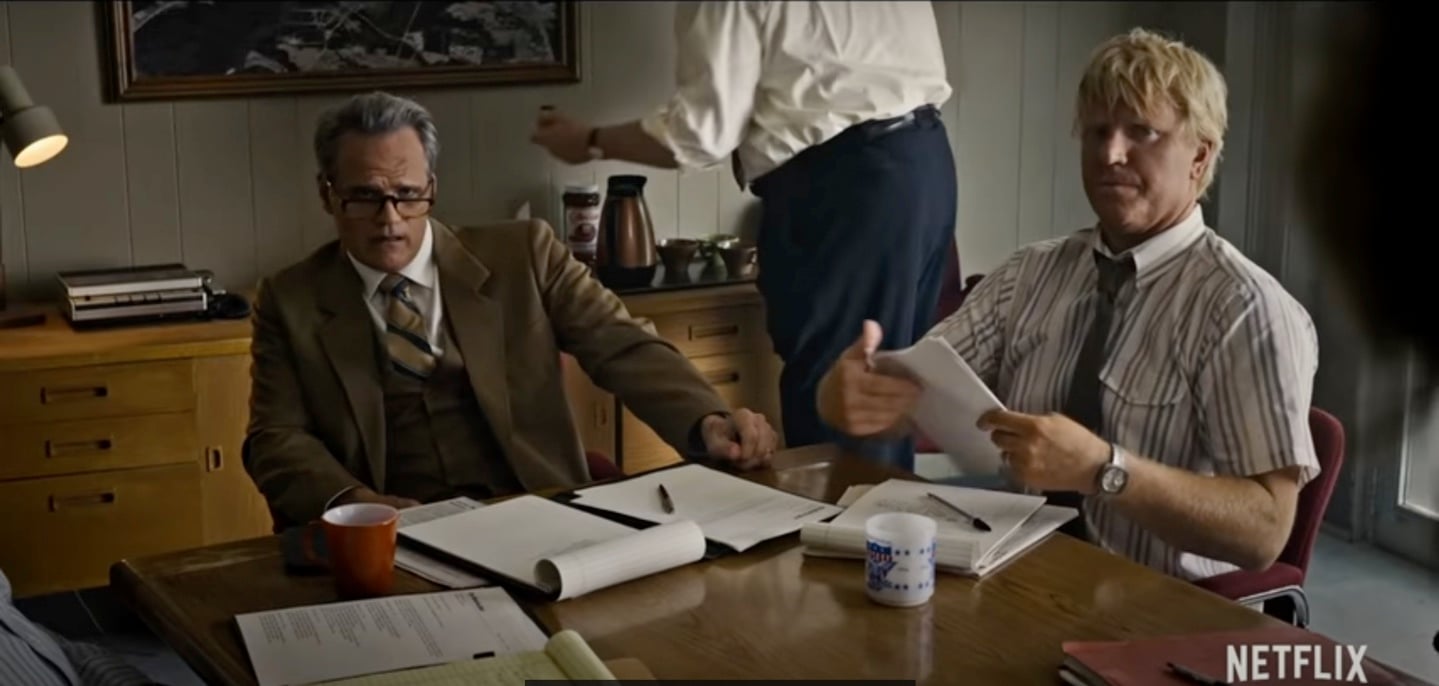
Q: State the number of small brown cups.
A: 2